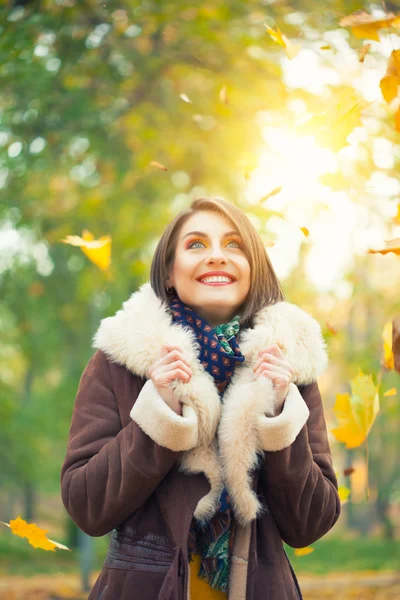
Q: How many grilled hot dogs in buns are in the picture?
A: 0